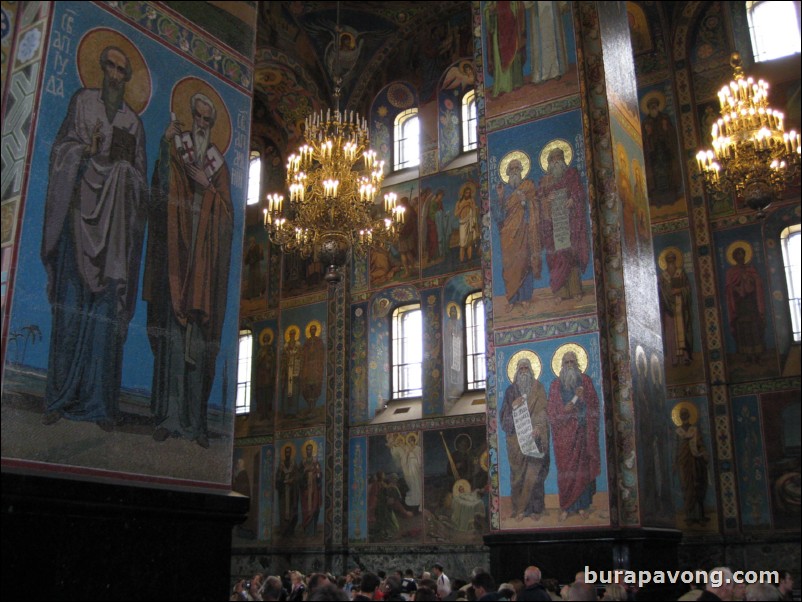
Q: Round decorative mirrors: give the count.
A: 0